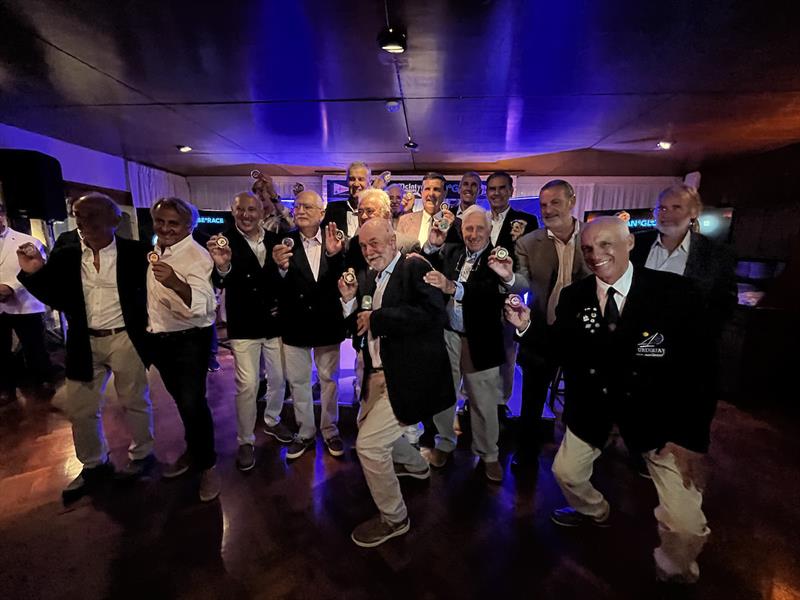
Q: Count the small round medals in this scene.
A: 15